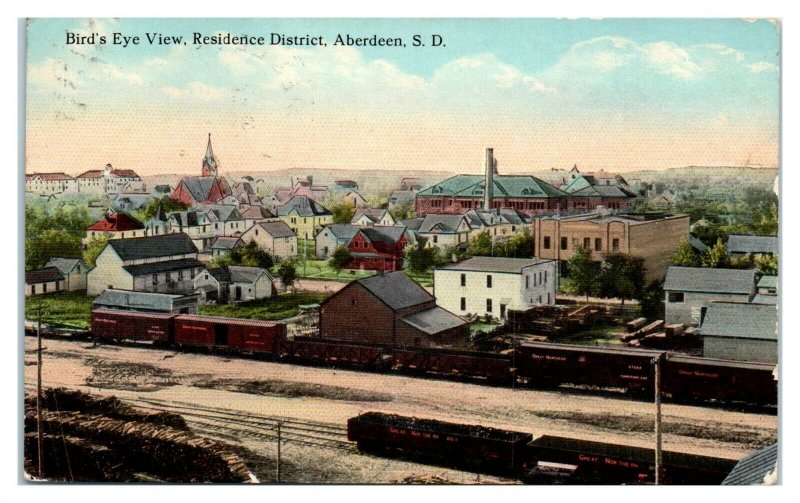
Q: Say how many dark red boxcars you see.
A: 2